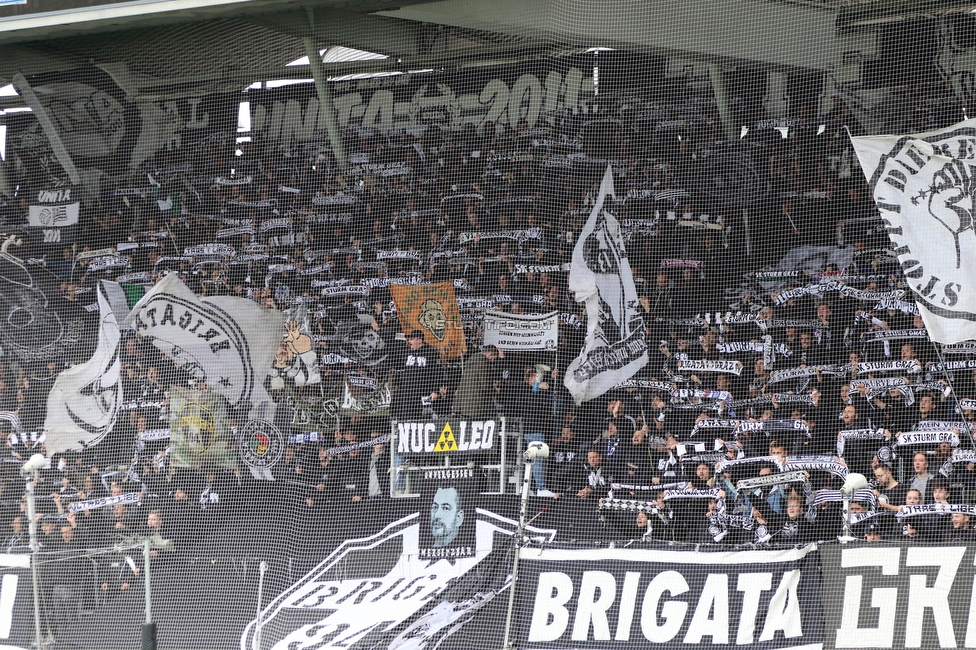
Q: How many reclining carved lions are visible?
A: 0